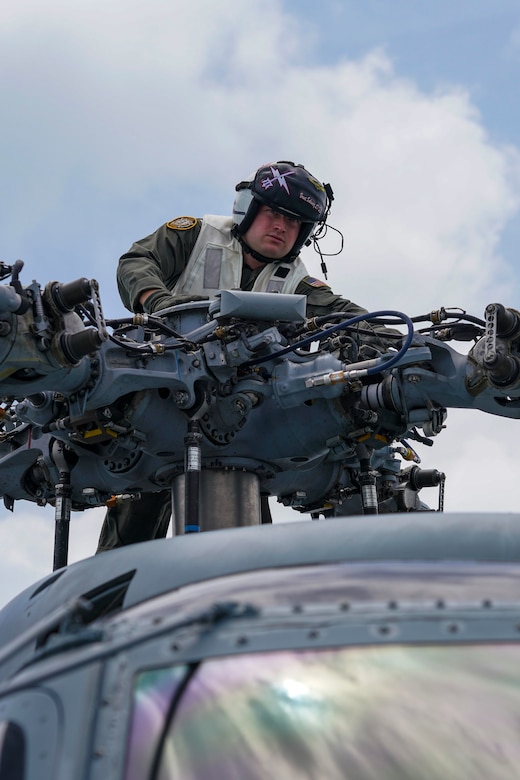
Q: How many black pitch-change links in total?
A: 3